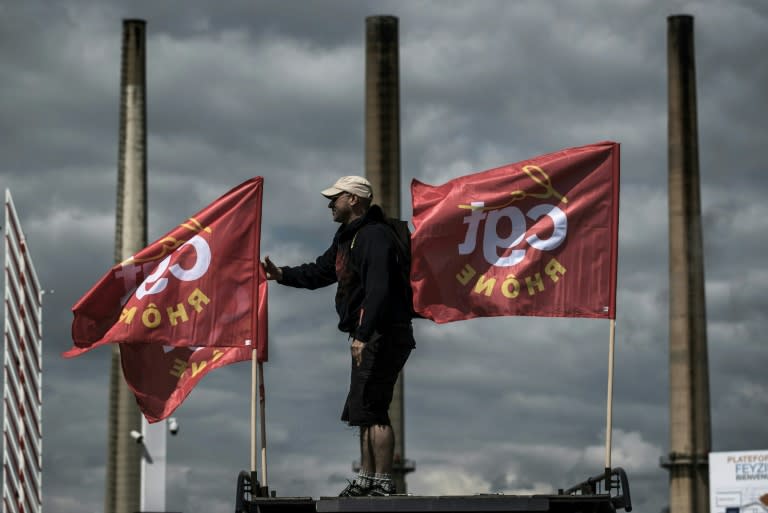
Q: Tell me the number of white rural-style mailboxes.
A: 0